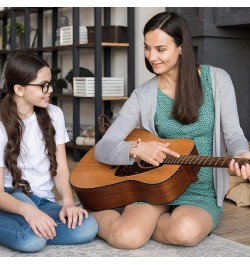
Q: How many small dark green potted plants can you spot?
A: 2